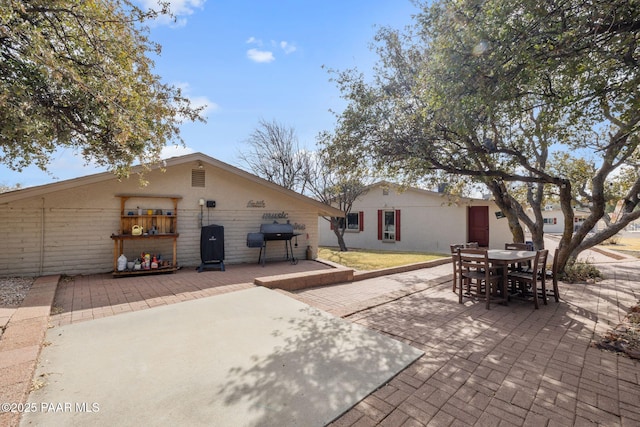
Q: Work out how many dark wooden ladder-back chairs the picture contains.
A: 6